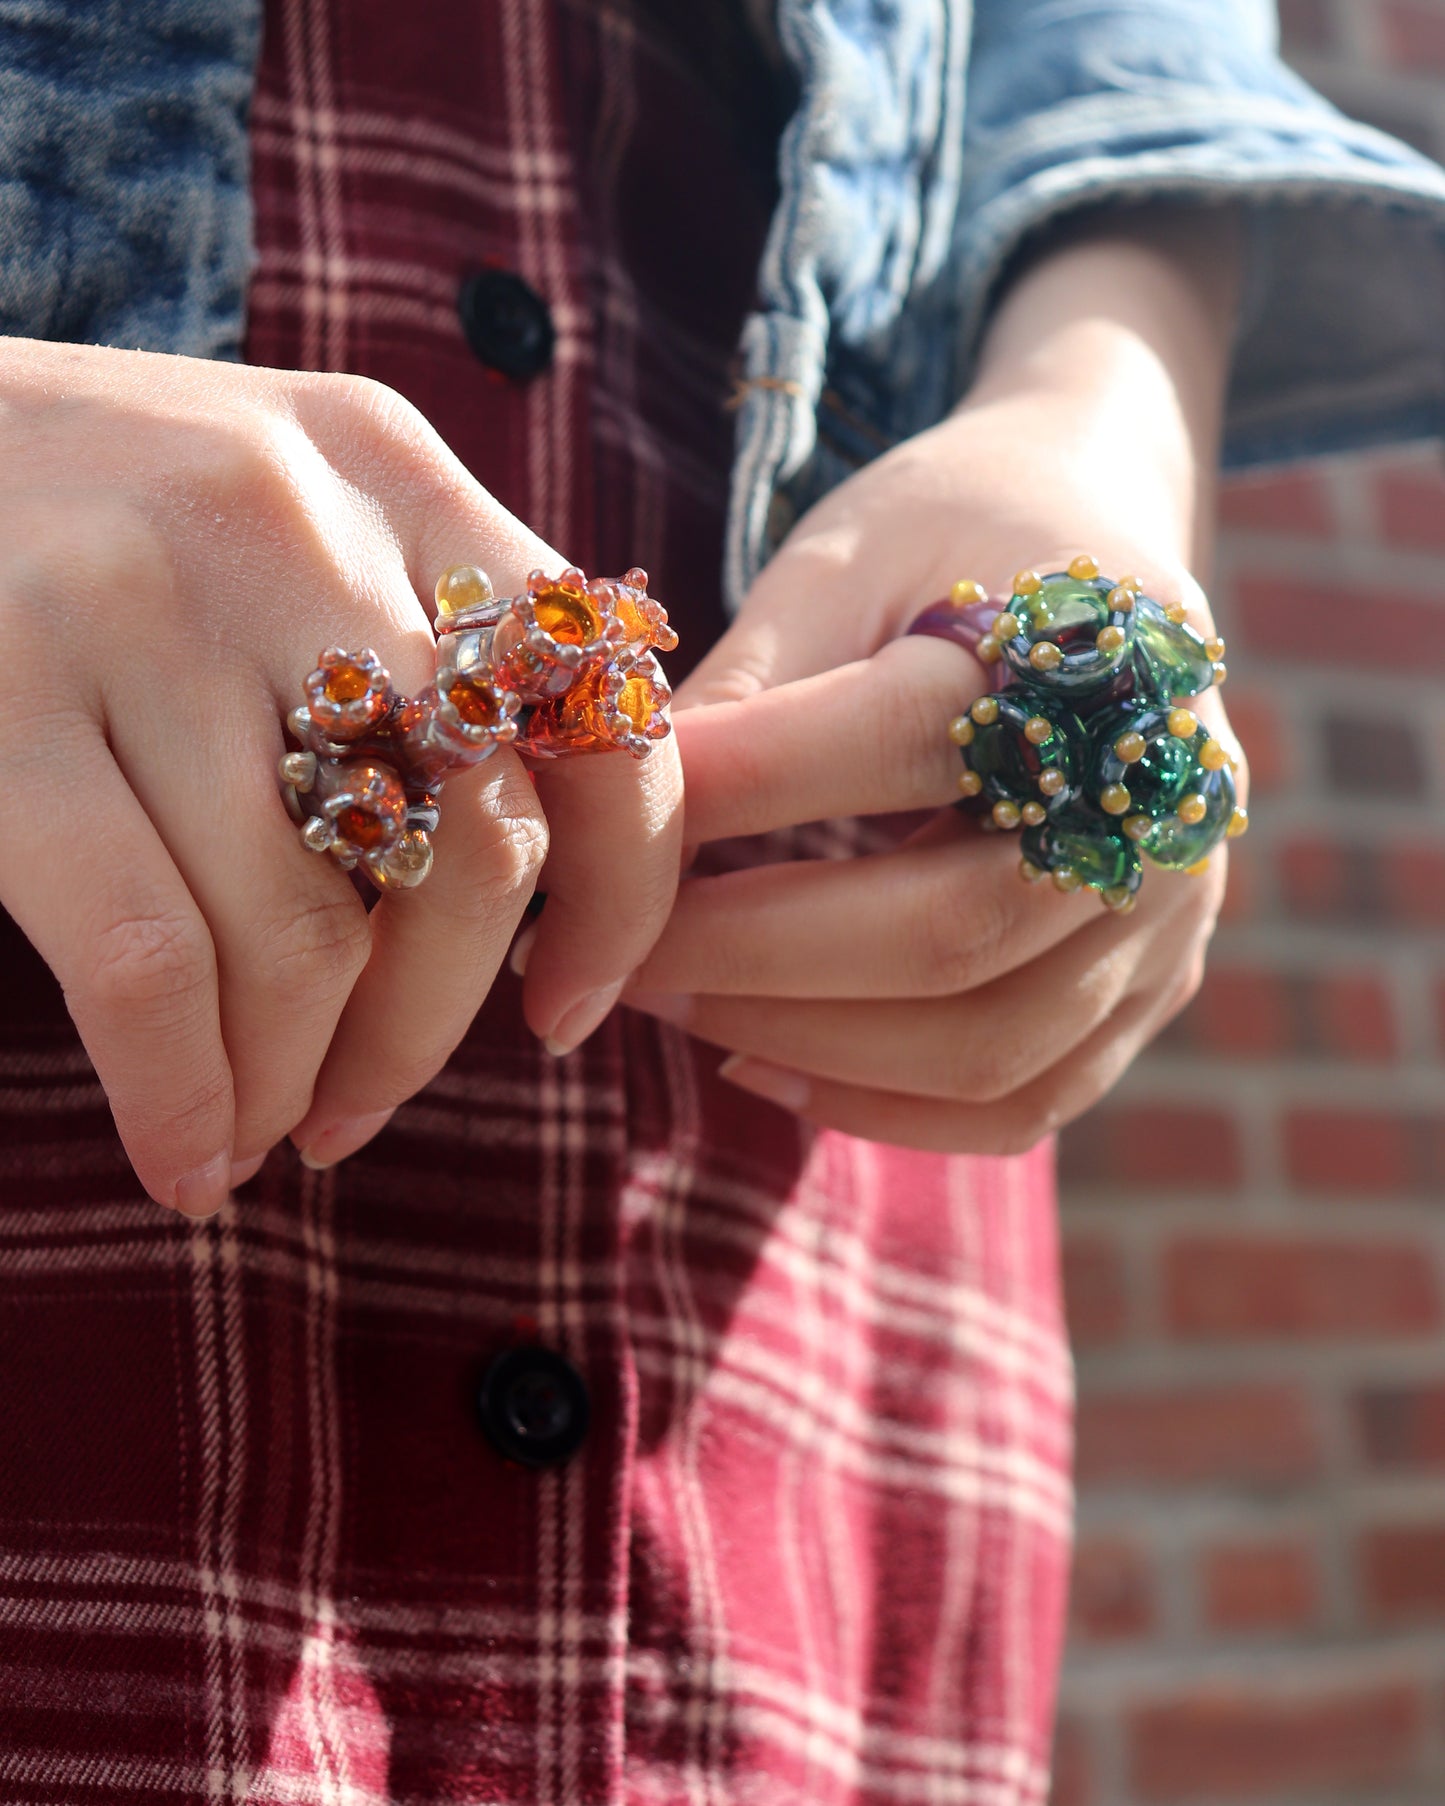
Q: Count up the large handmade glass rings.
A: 3